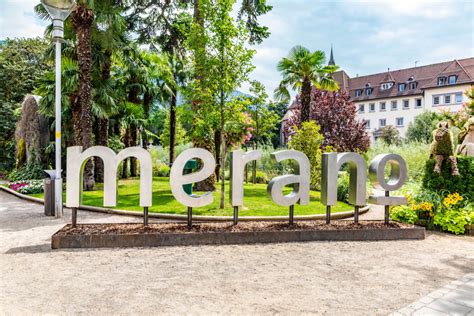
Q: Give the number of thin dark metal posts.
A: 8